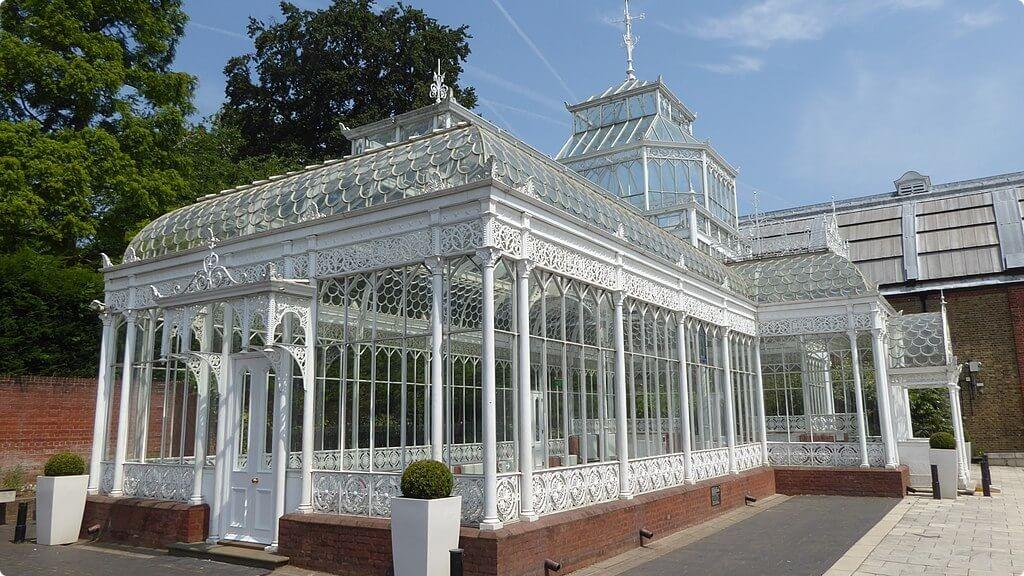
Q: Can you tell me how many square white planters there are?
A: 3